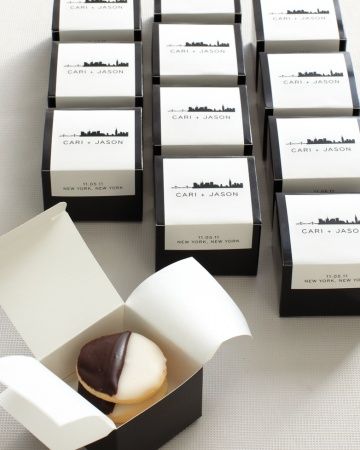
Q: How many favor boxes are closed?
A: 11